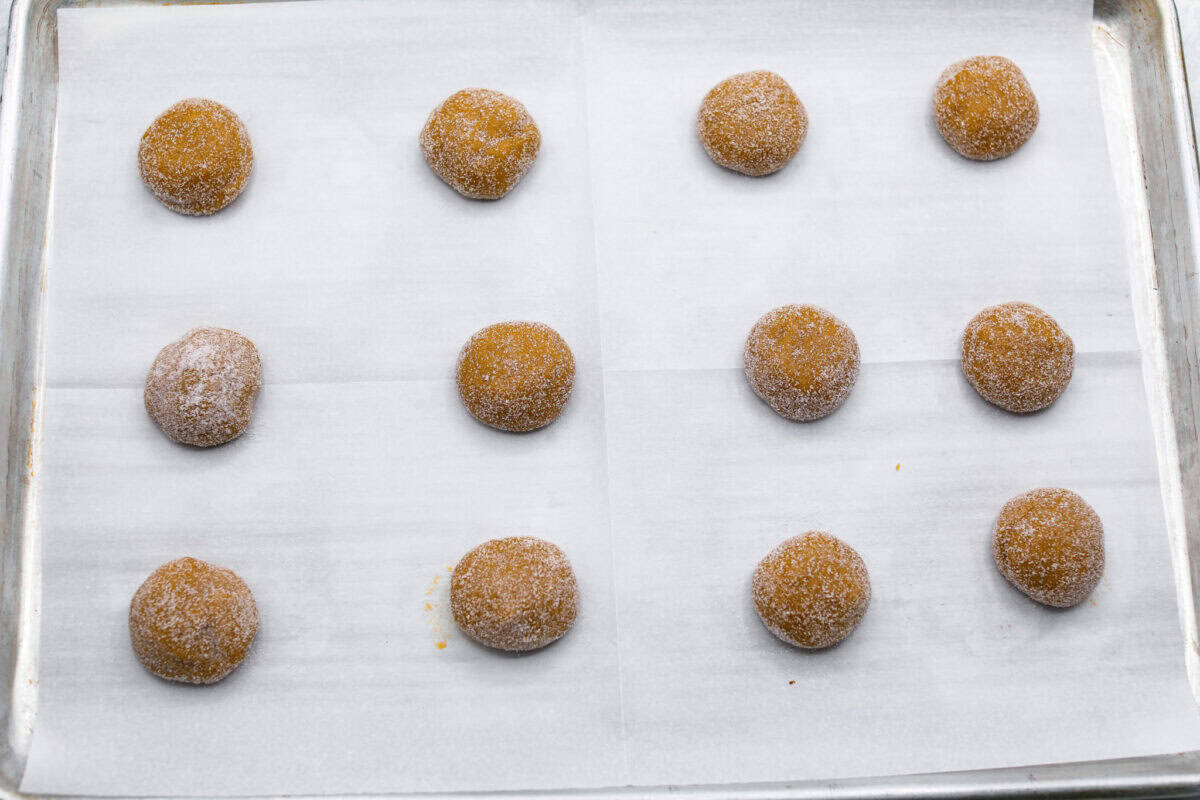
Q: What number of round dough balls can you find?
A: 12